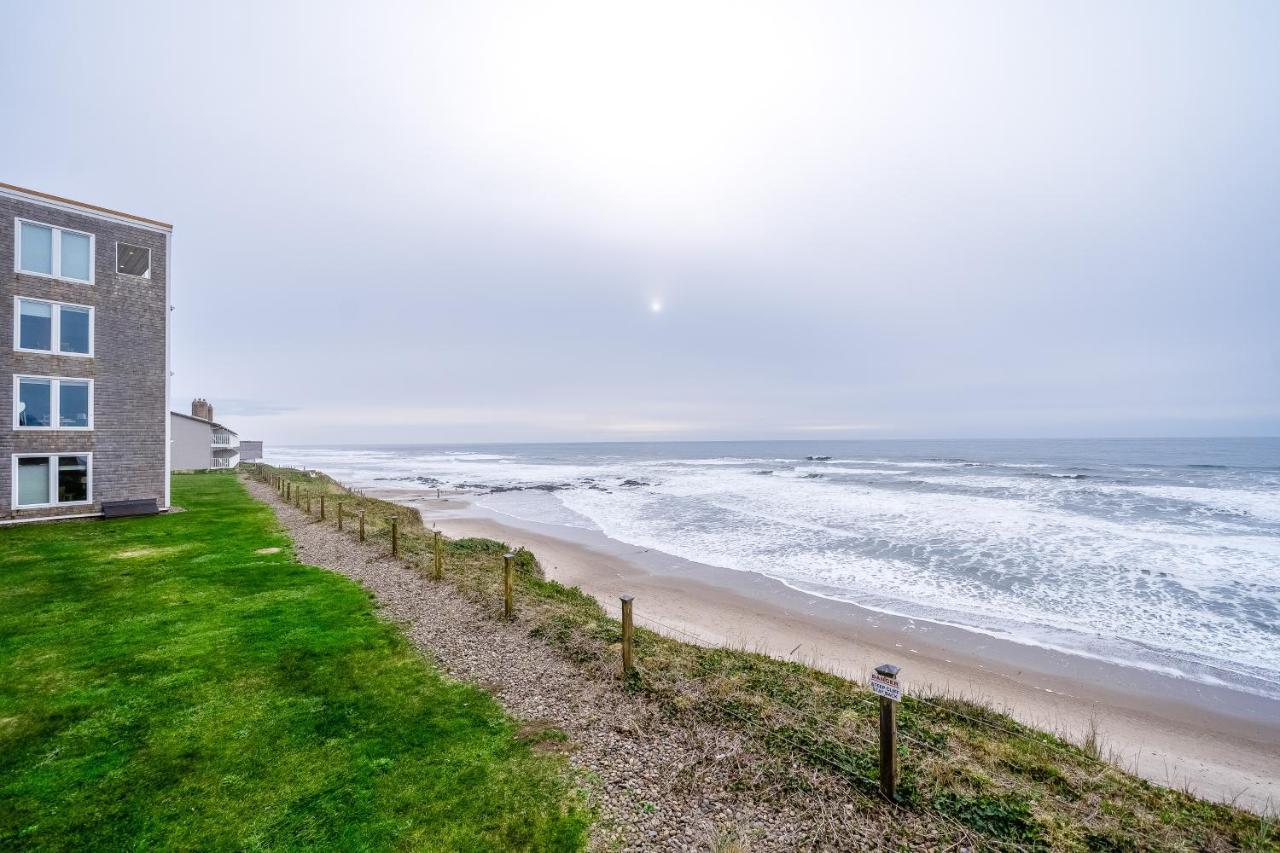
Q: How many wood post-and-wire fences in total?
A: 1